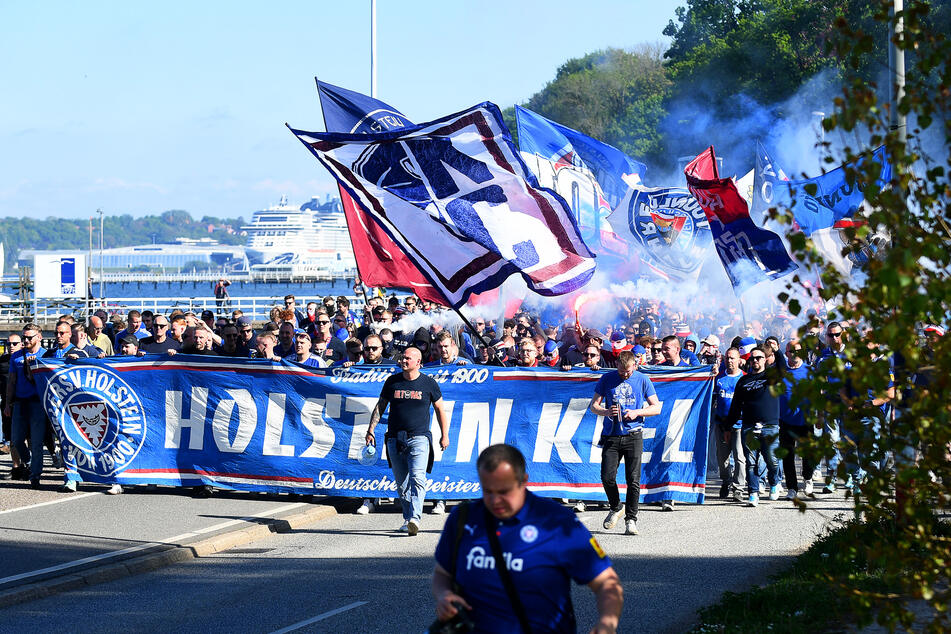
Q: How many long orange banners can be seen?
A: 0